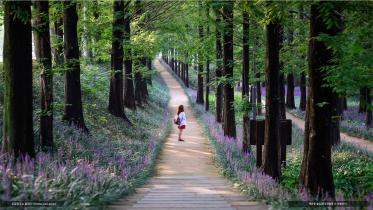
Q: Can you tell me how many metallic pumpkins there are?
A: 0